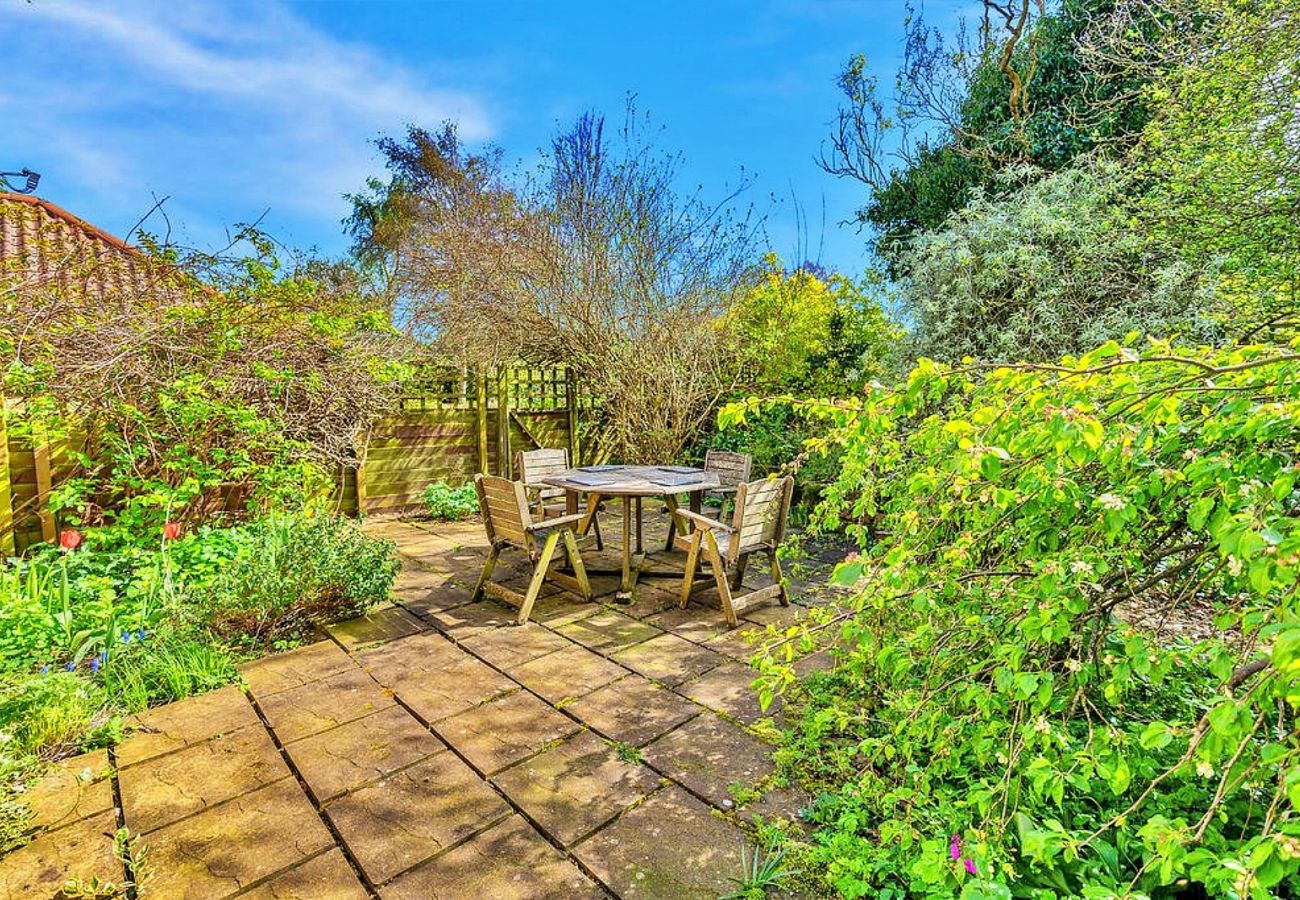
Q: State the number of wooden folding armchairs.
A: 4